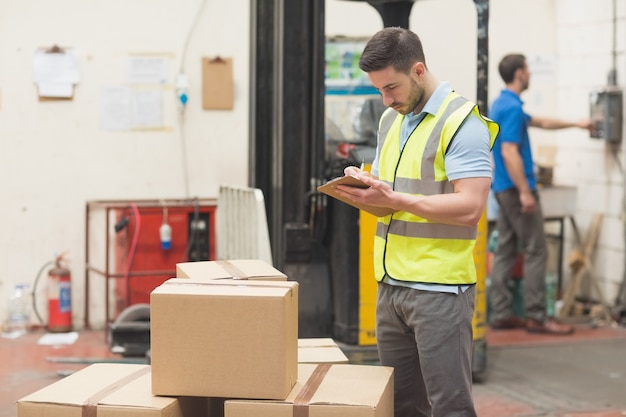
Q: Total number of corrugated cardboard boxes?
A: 5